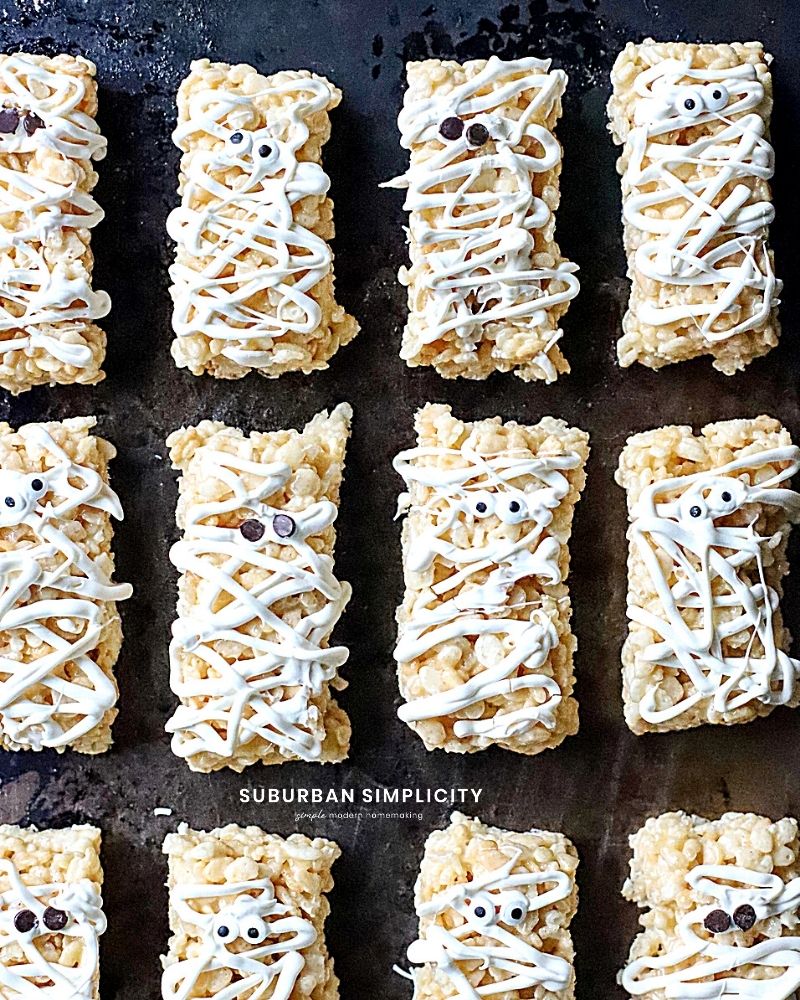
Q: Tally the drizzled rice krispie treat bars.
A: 12